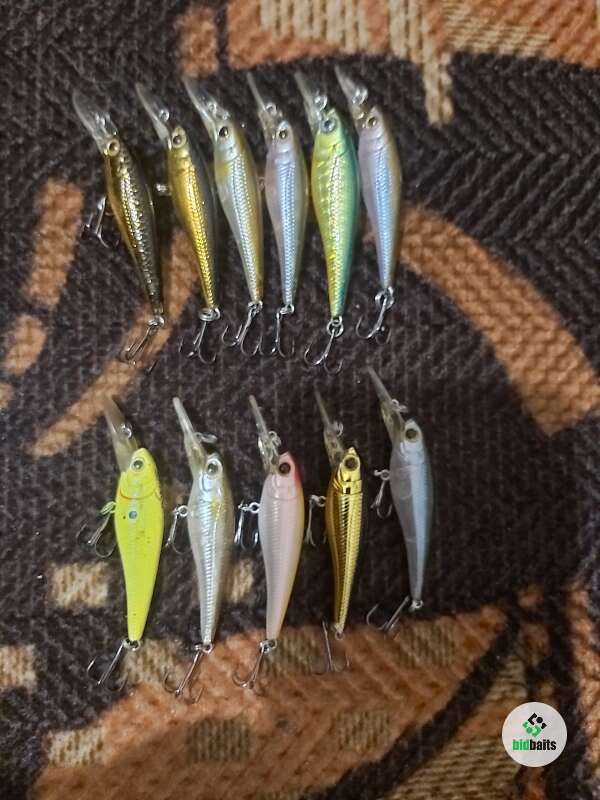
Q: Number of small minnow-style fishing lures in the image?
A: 11